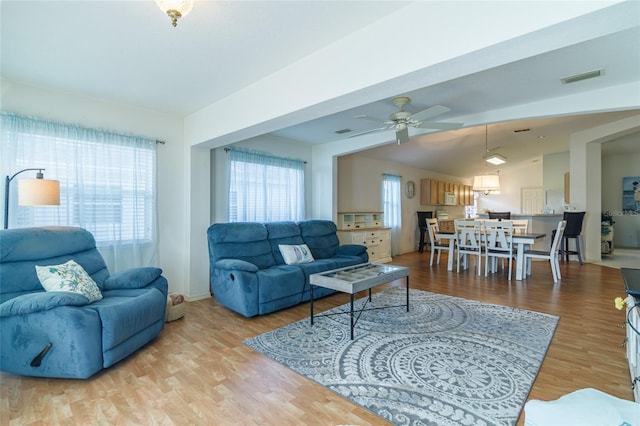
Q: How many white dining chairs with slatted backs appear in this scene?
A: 6